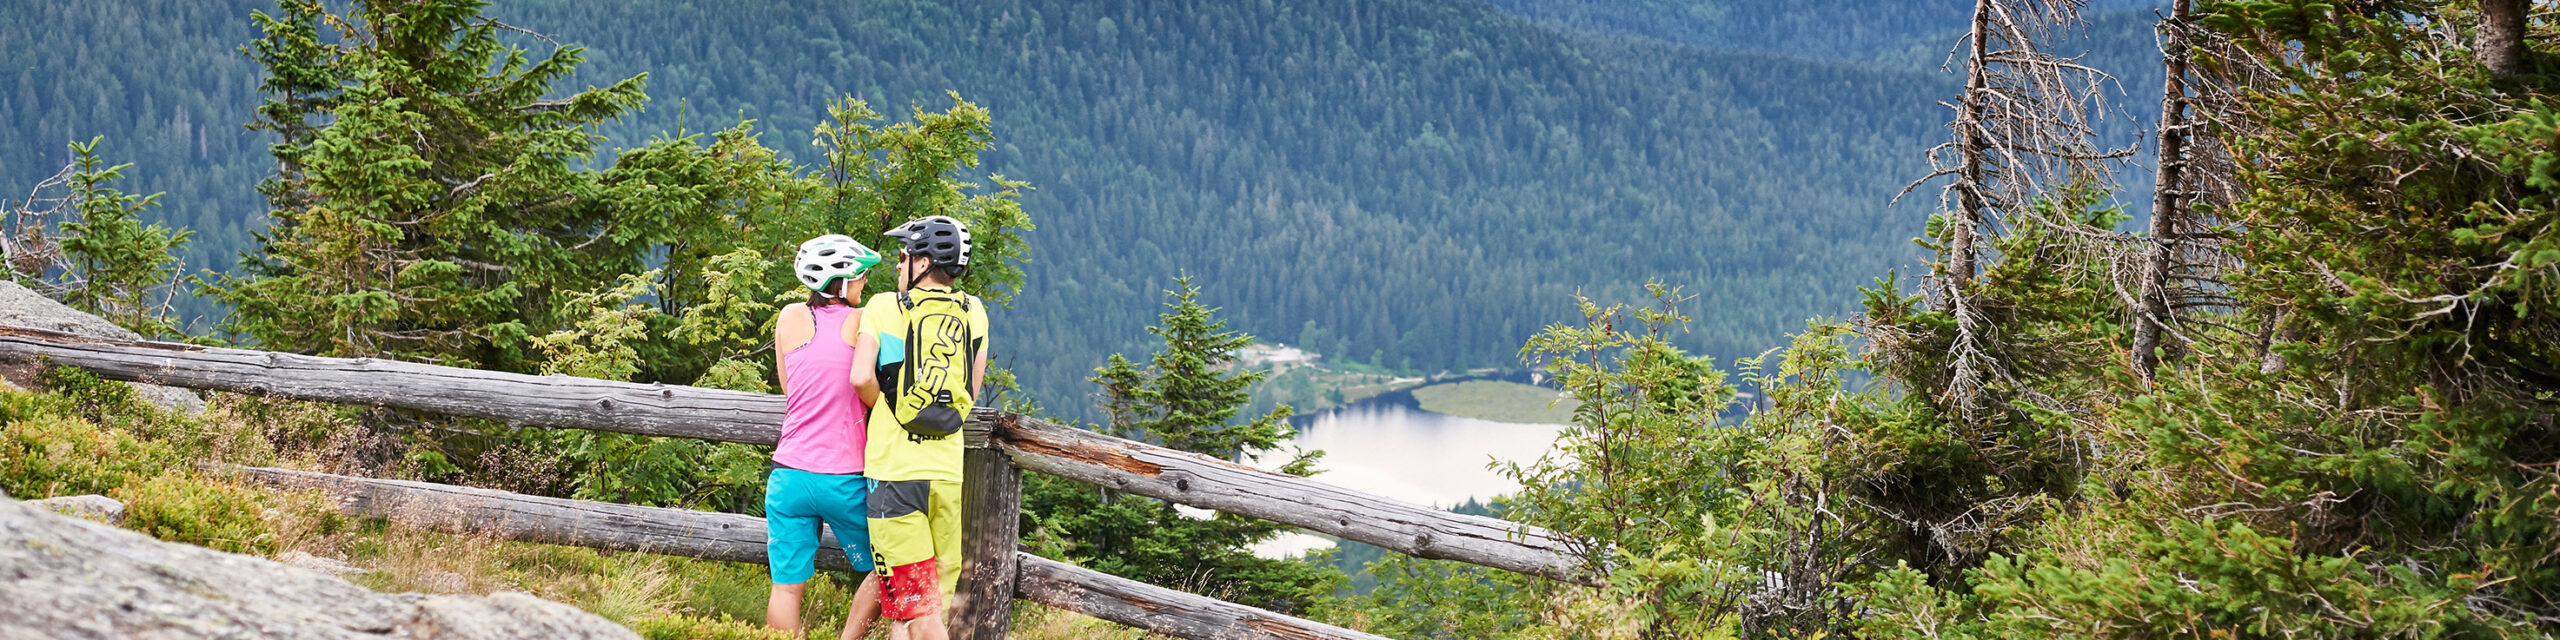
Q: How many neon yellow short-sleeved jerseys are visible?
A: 1